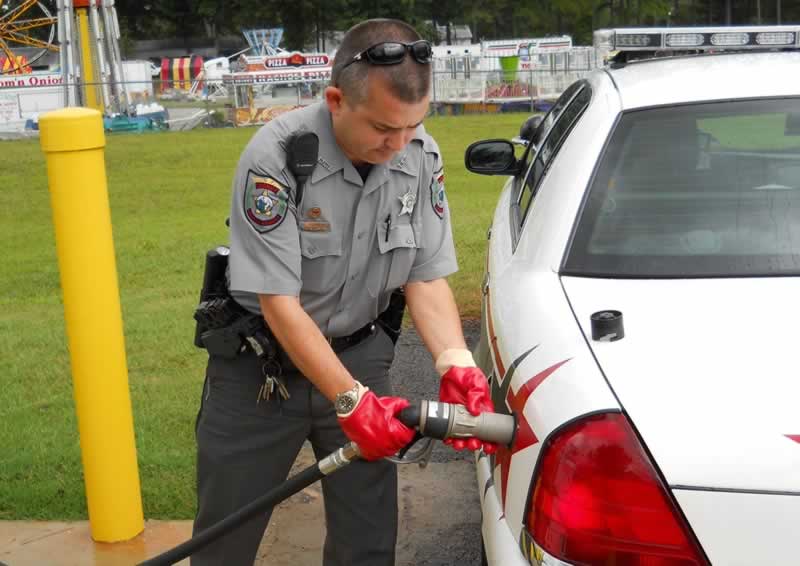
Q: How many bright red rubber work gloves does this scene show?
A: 2